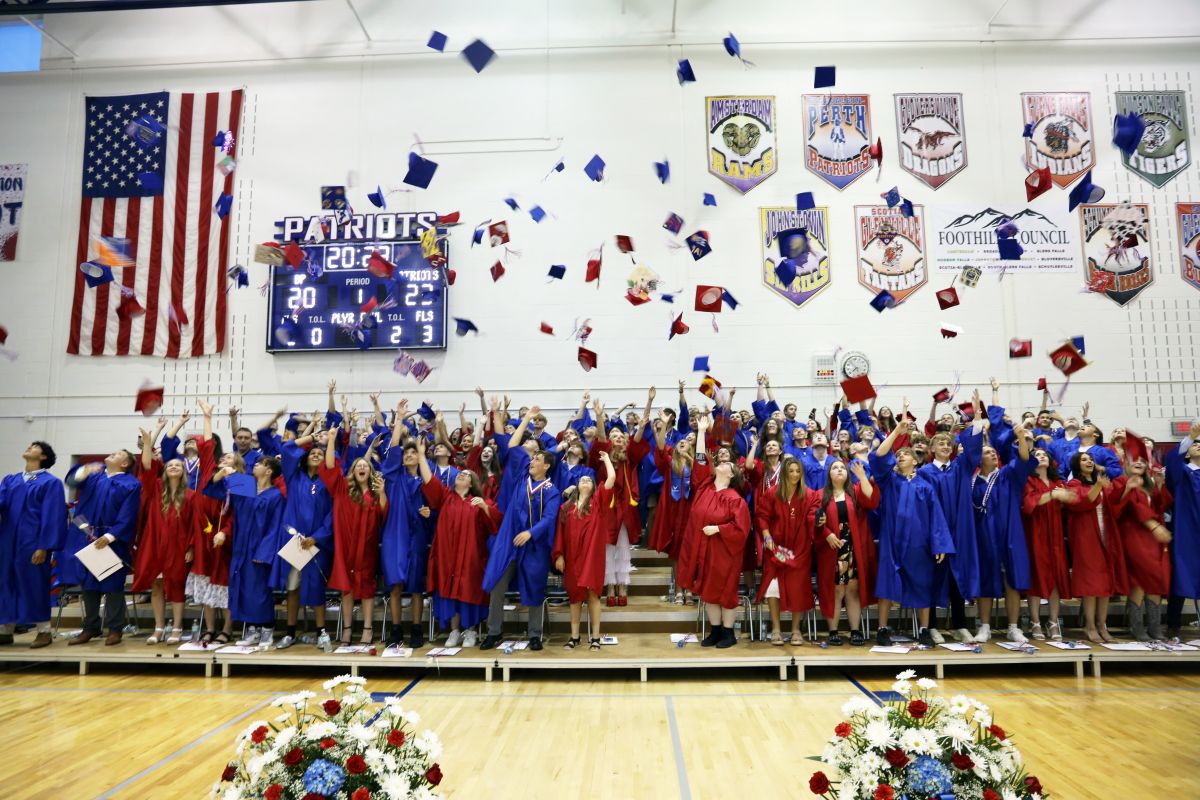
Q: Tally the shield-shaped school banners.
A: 9